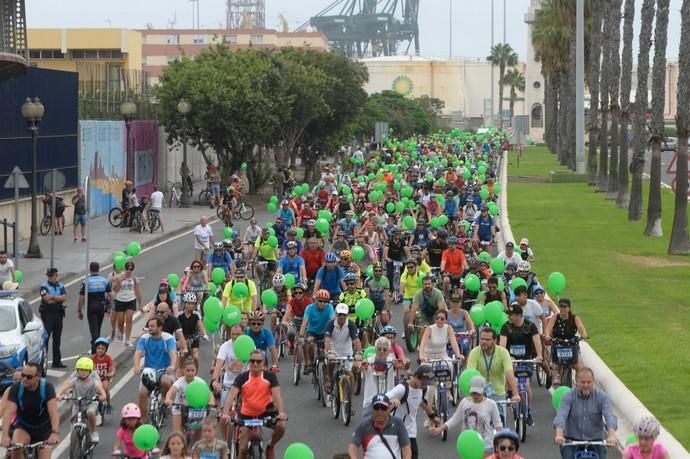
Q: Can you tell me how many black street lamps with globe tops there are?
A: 3